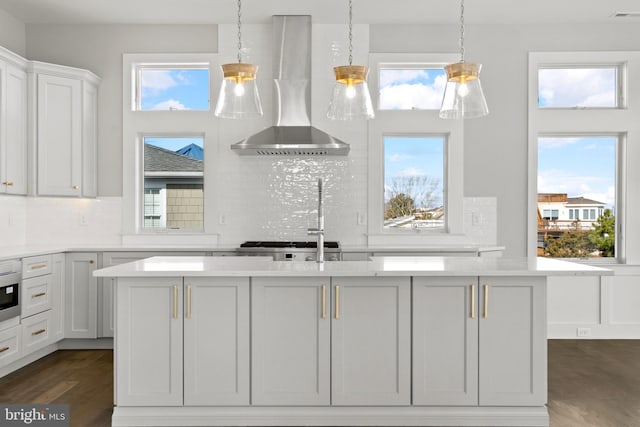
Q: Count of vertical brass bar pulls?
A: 6